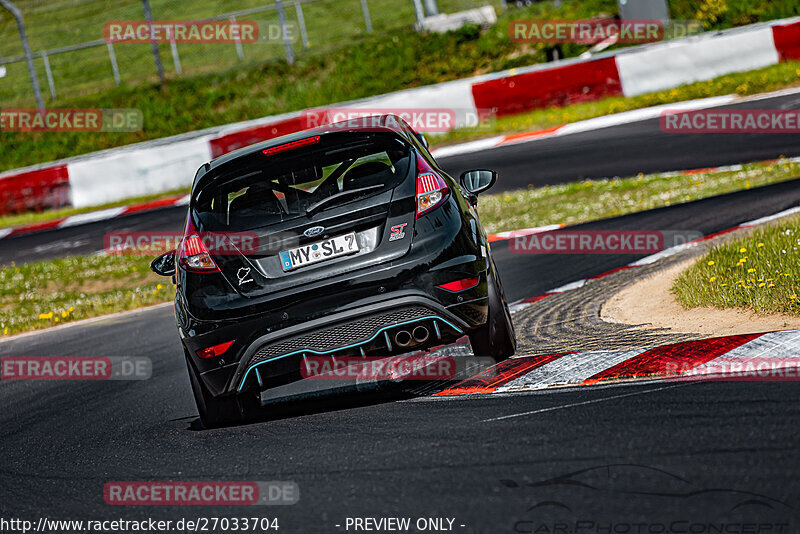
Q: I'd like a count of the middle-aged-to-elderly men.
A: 0